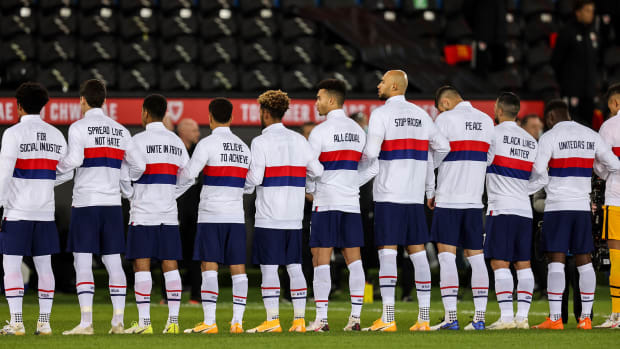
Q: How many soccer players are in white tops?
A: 11